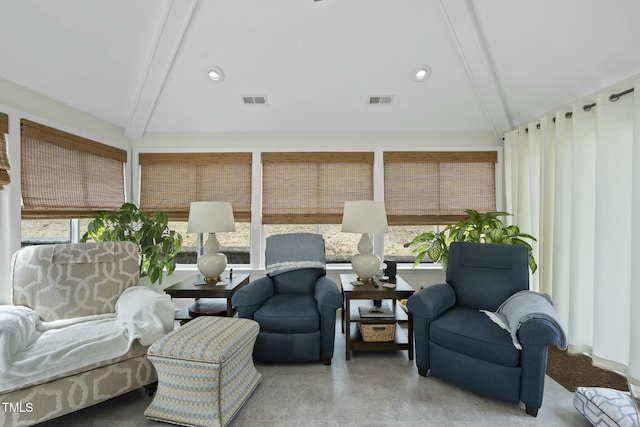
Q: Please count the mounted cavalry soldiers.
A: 0